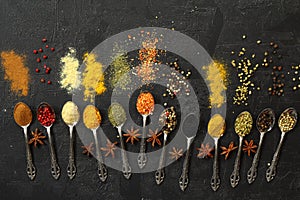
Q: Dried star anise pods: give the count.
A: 9